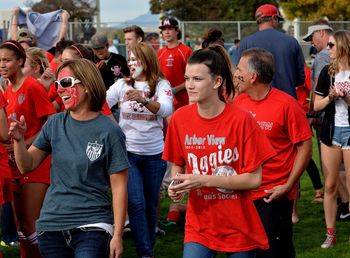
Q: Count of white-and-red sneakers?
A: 1